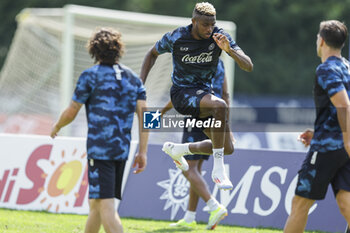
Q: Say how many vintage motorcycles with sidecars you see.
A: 0